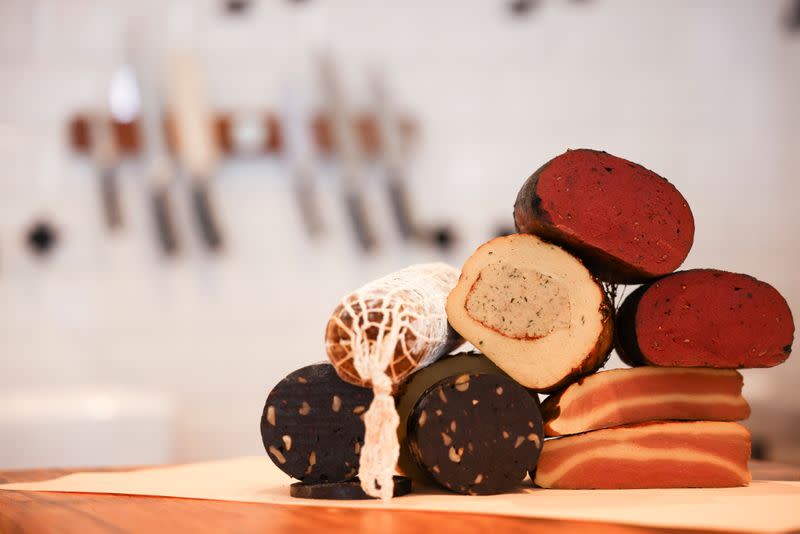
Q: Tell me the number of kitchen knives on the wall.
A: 6